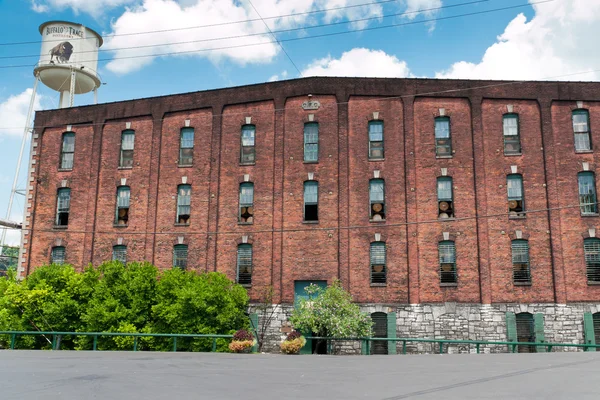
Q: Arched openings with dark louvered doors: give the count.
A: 3